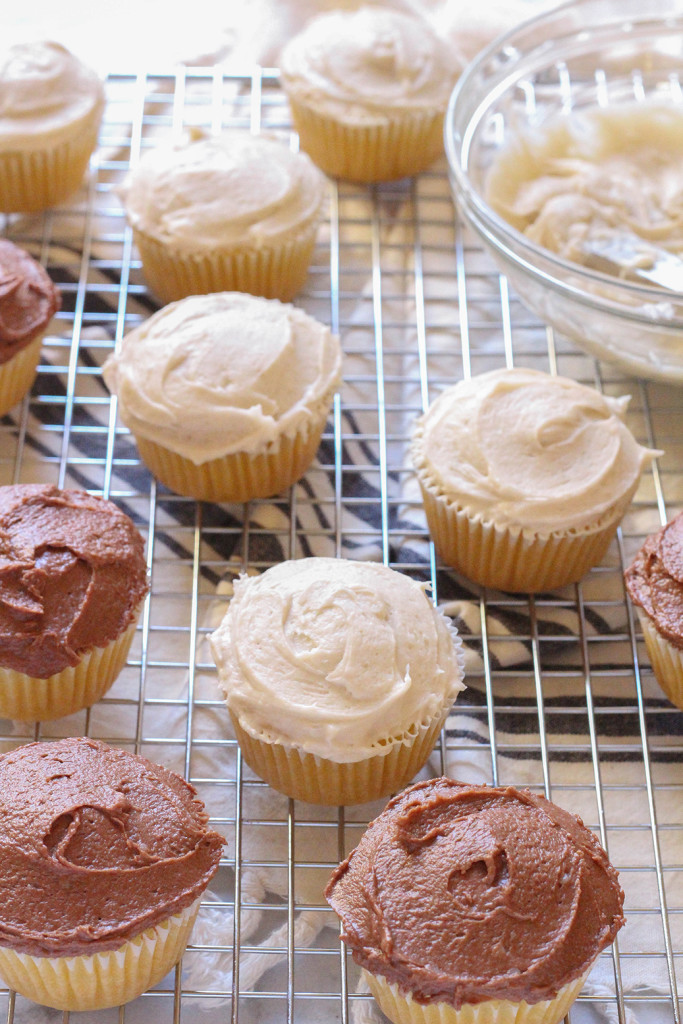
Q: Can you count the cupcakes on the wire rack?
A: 11